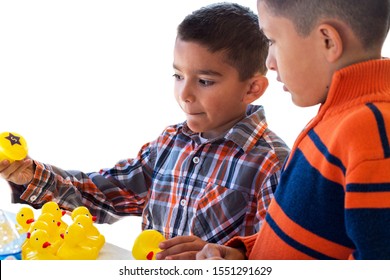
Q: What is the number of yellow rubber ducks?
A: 10